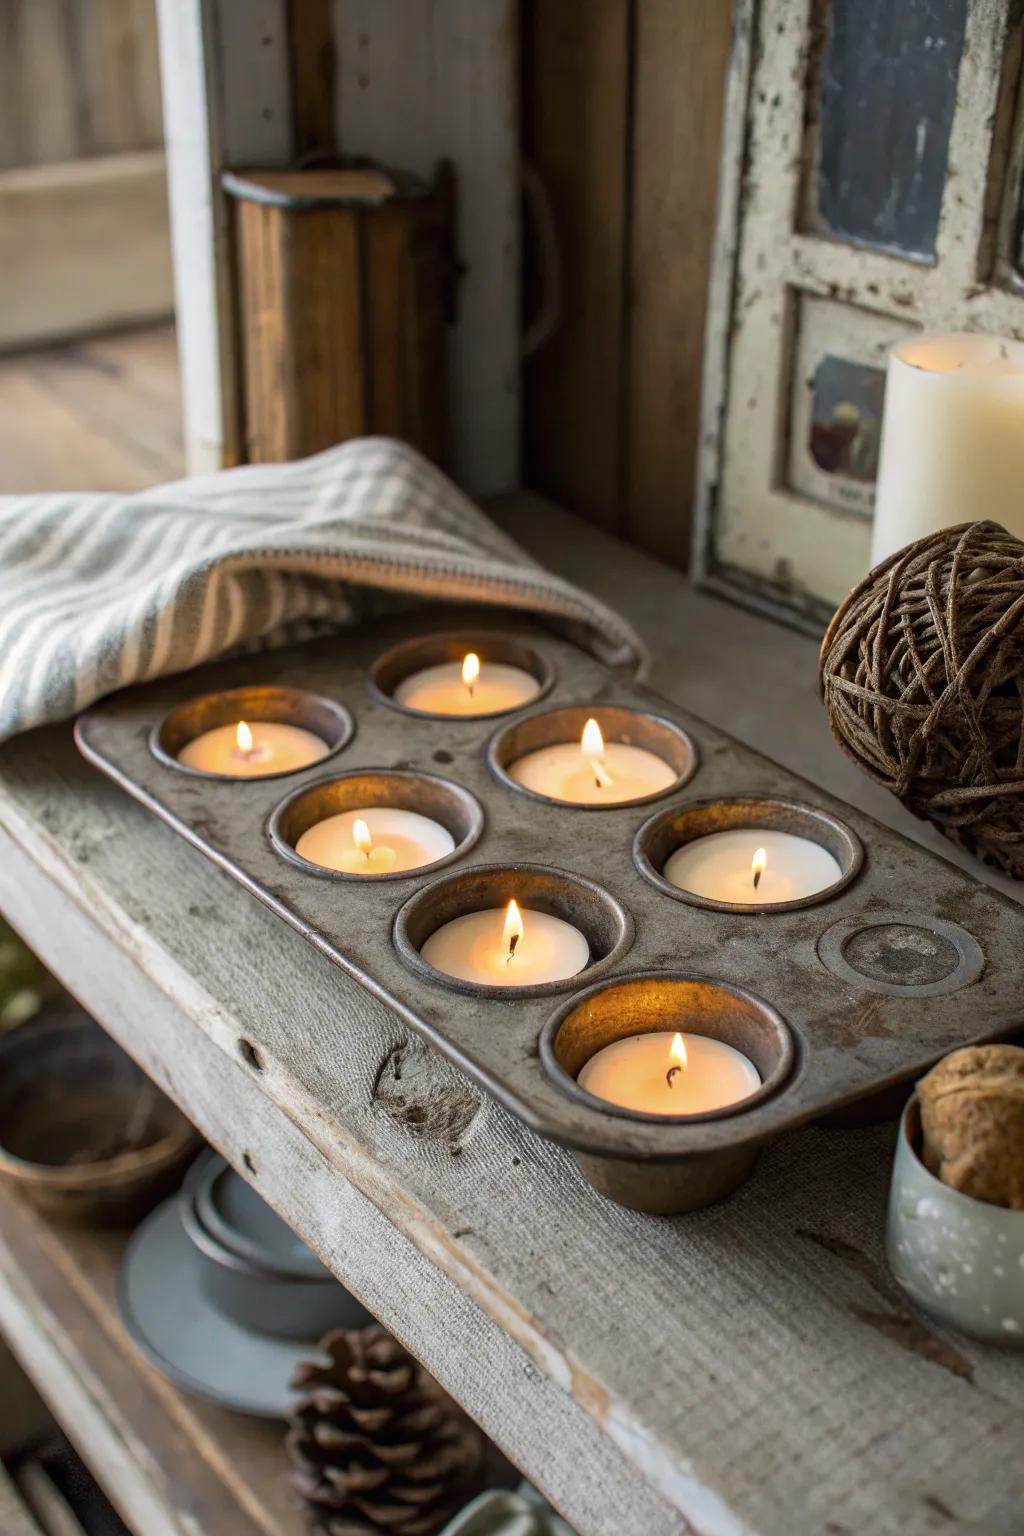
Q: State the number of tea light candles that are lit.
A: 7